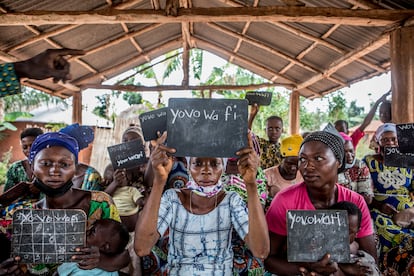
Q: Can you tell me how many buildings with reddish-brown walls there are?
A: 1